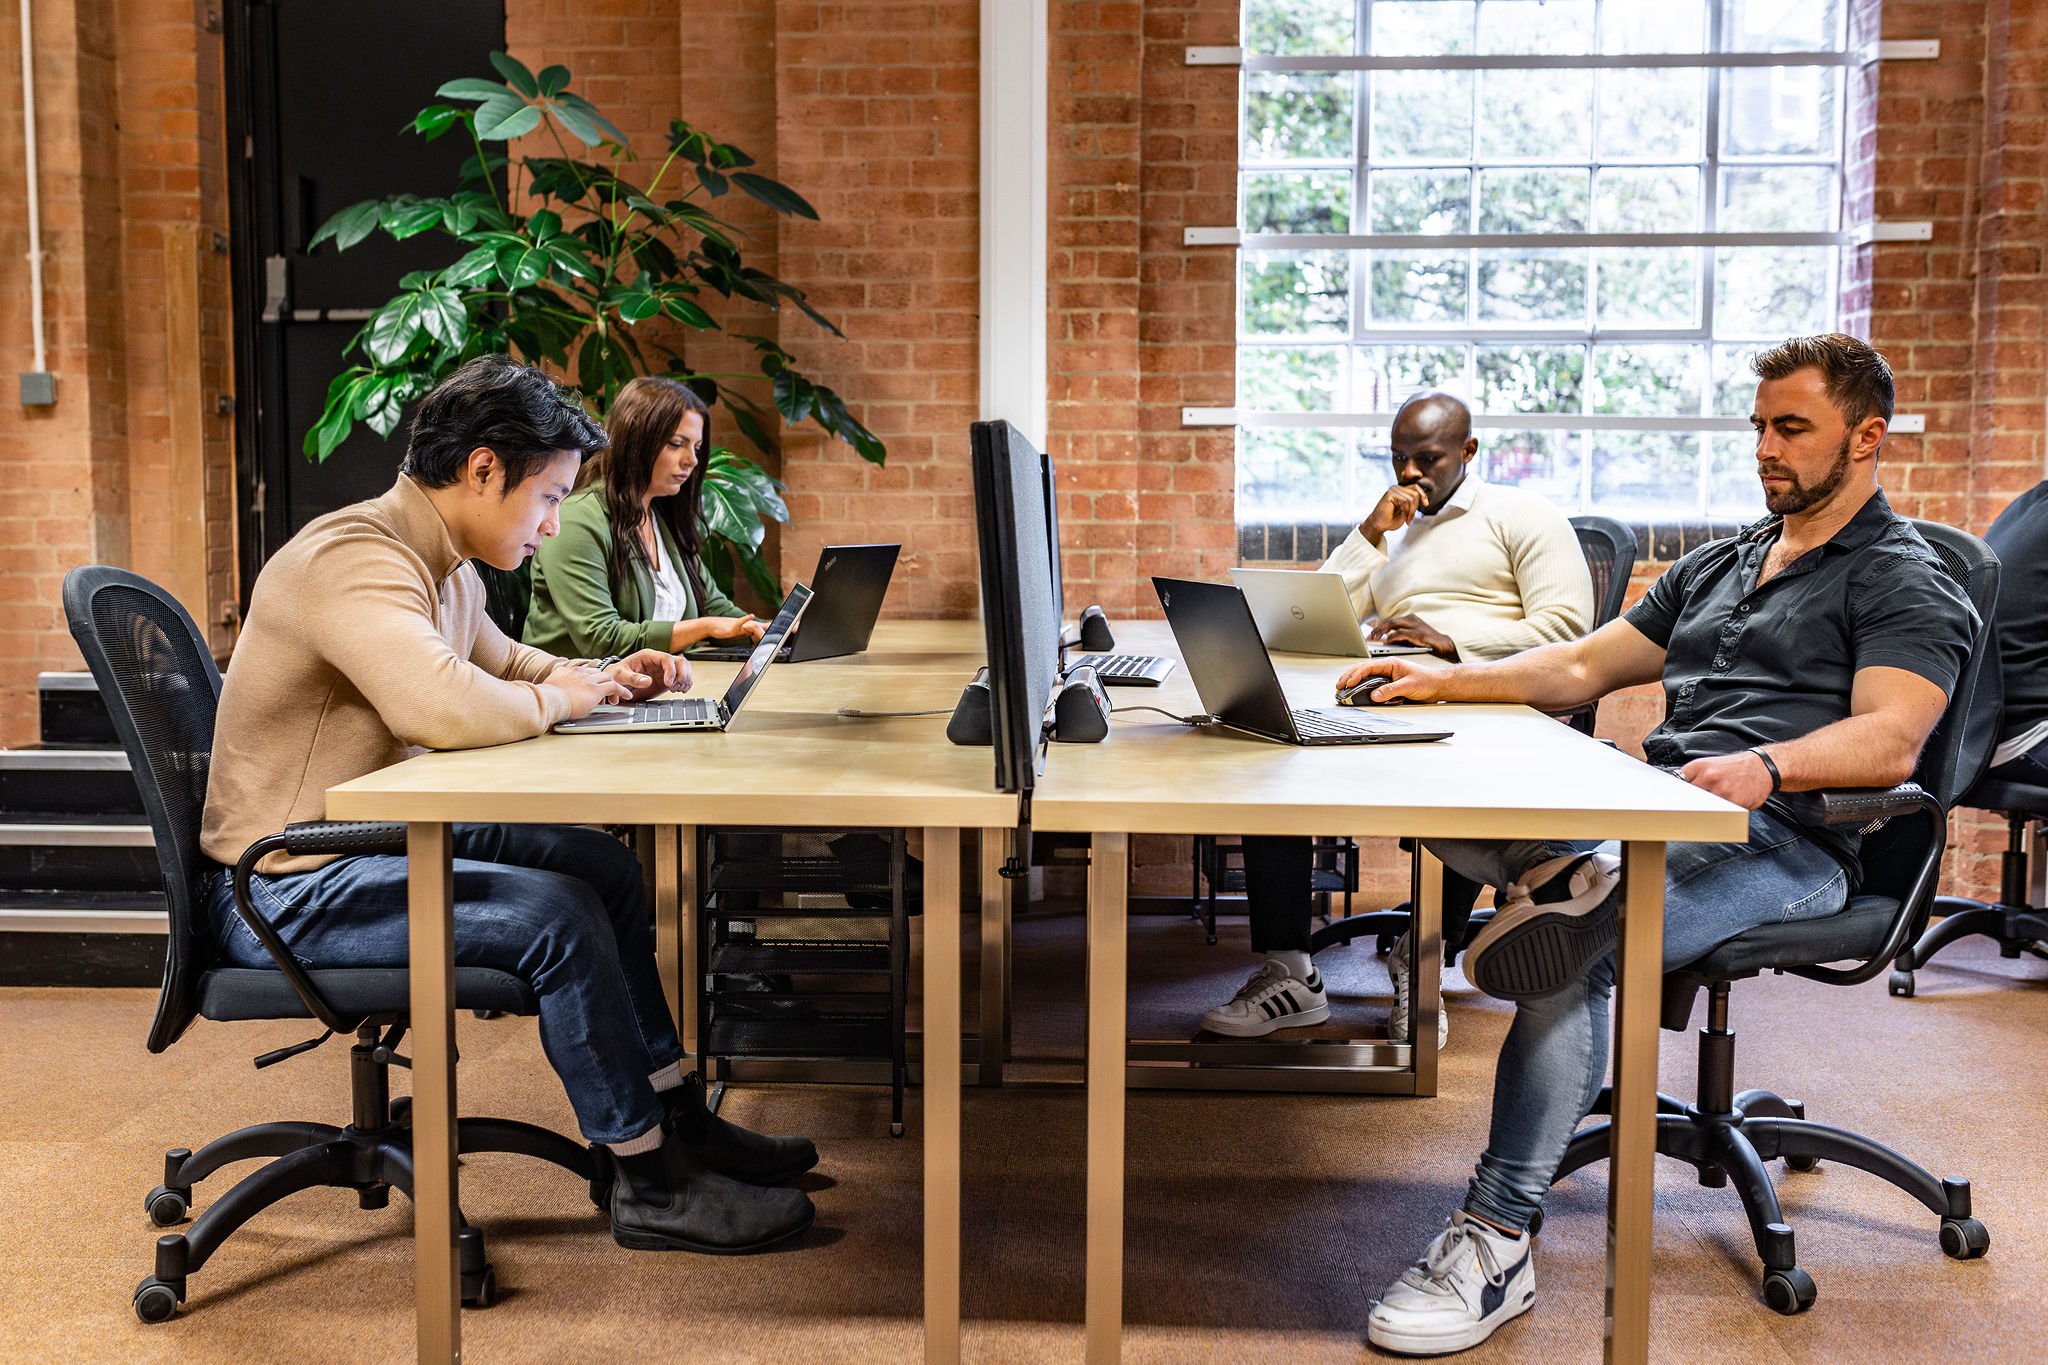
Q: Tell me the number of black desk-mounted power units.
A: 3